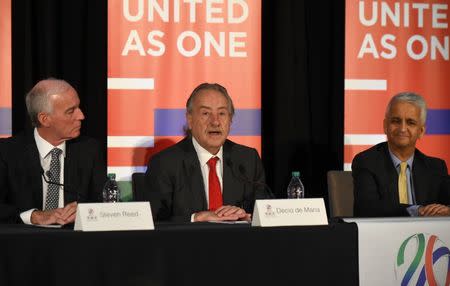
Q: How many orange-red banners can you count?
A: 3